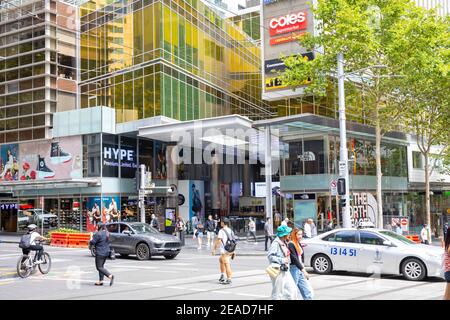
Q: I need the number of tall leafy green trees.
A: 2